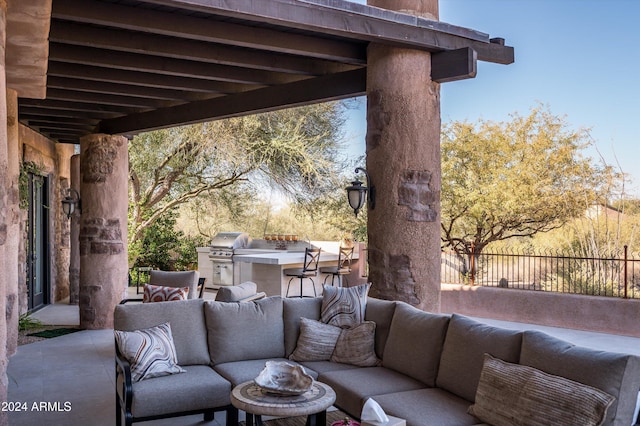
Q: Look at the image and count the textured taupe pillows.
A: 3